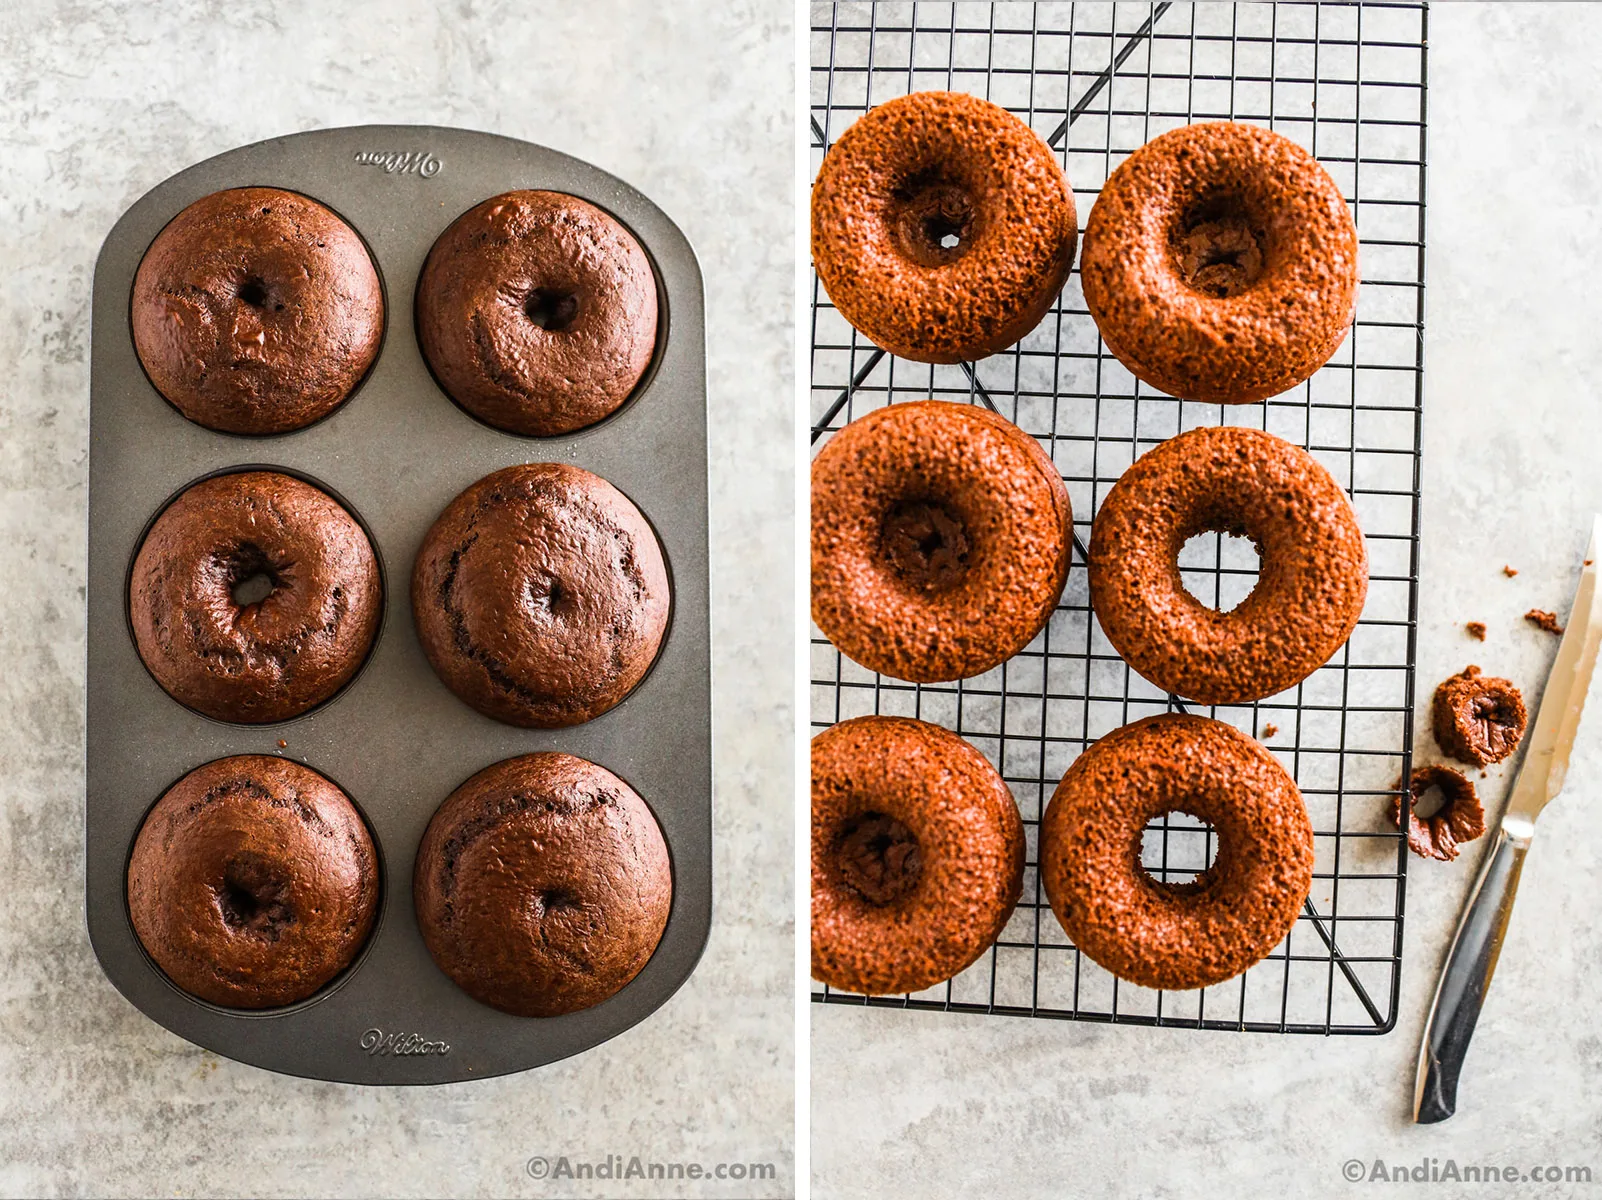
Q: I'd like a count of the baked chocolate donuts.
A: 12